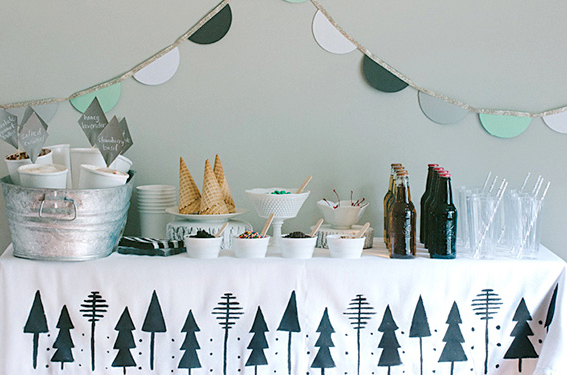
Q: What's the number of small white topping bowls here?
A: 4